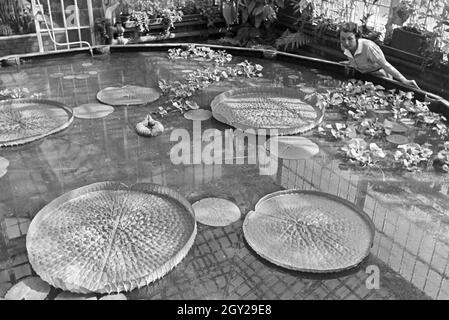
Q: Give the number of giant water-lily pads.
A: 4